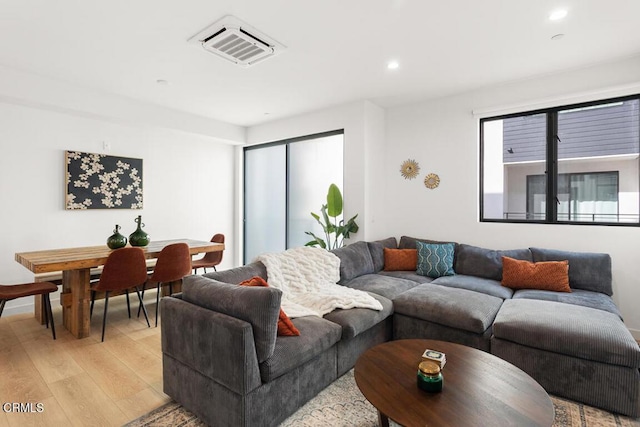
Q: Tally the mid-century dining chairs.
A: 4